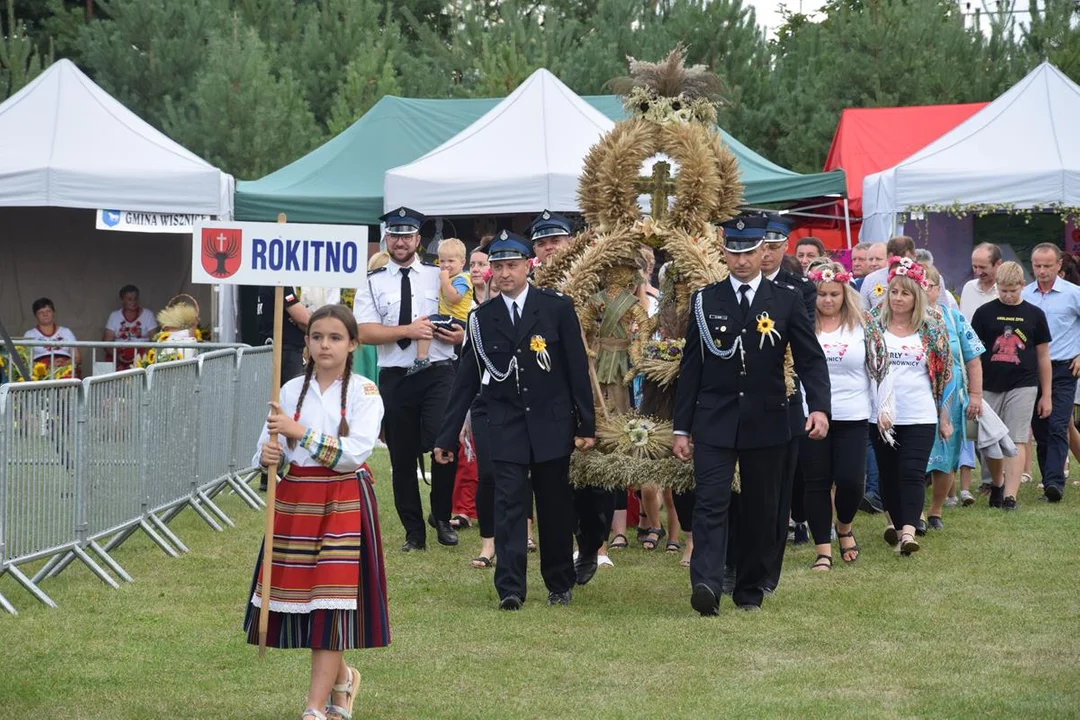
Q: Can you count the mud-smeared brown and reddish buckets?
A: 0